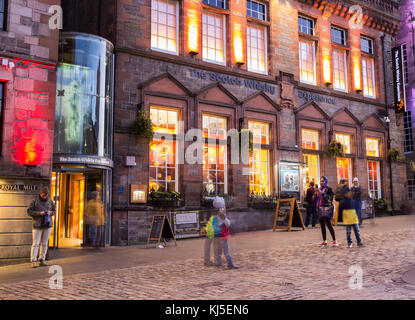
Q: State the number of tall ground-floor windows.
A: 6